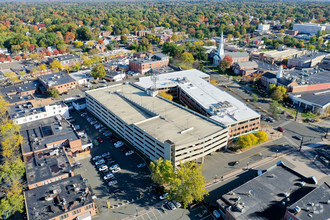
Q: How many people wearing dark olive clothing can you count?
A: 0